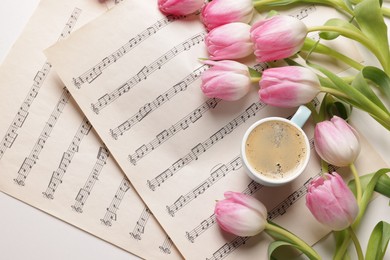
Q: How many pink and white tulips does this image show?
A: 9